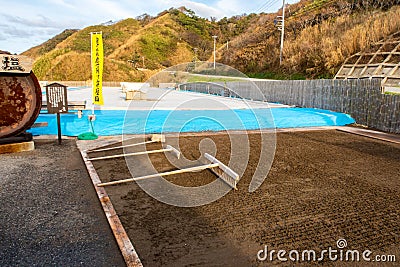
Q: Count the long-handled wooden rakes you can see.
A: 3